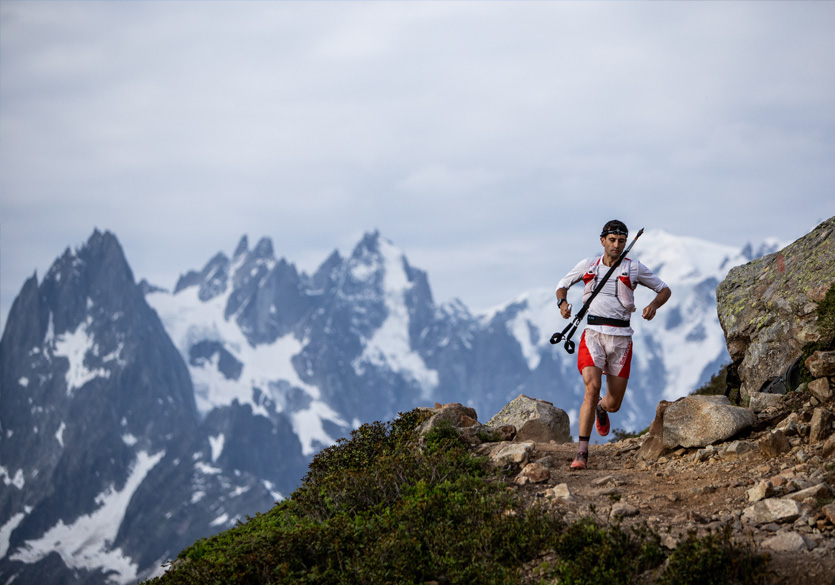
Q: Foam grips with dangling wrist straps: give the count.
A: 2